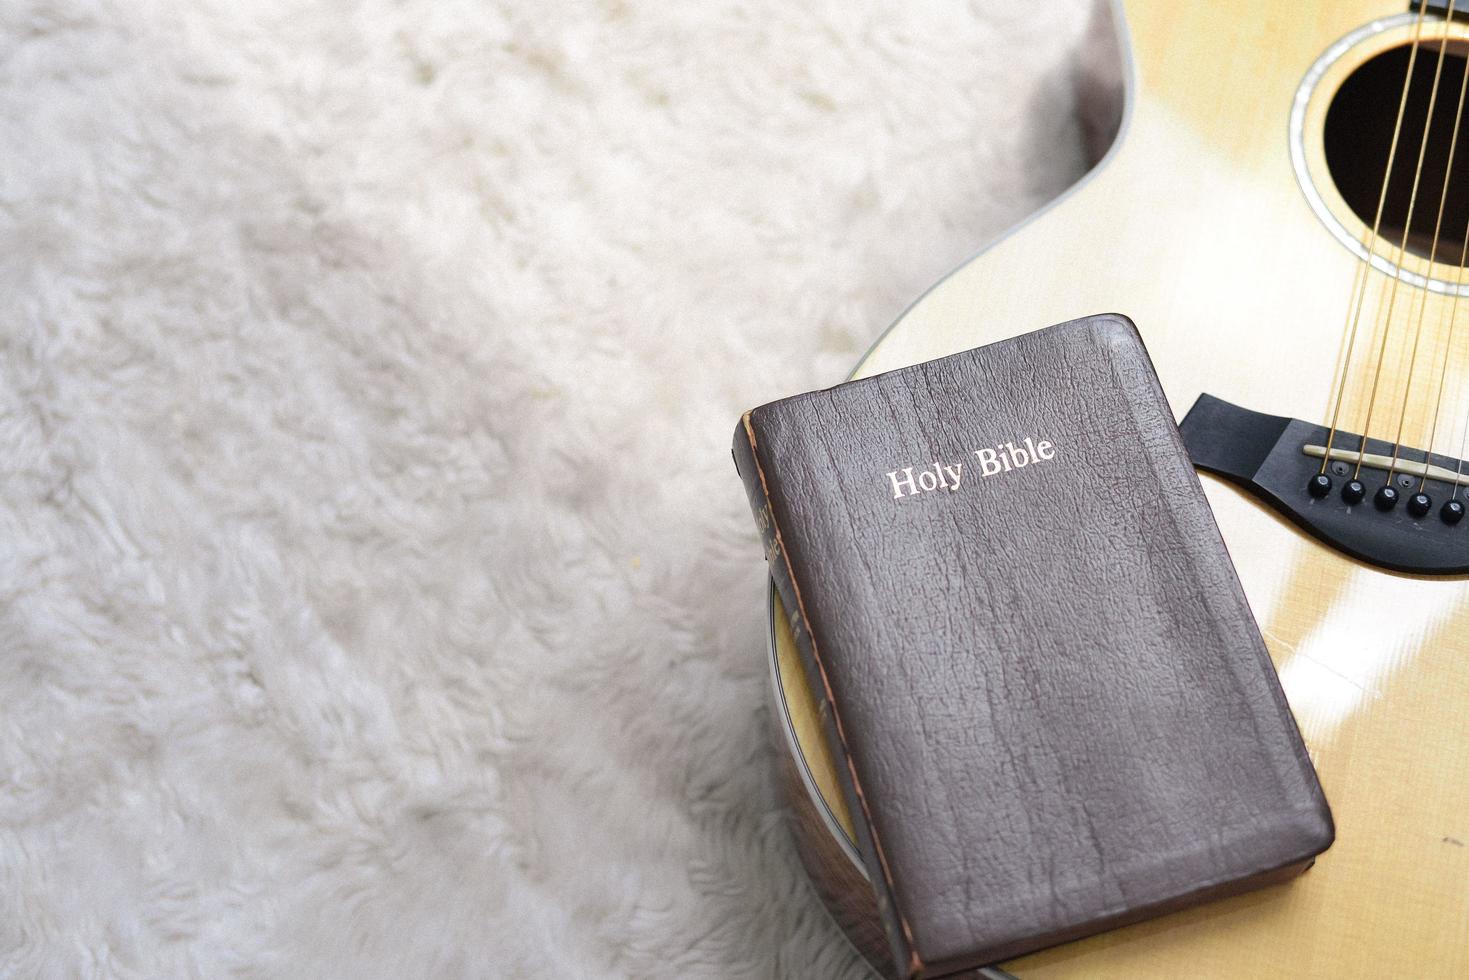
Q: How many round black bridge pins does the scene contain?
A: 5